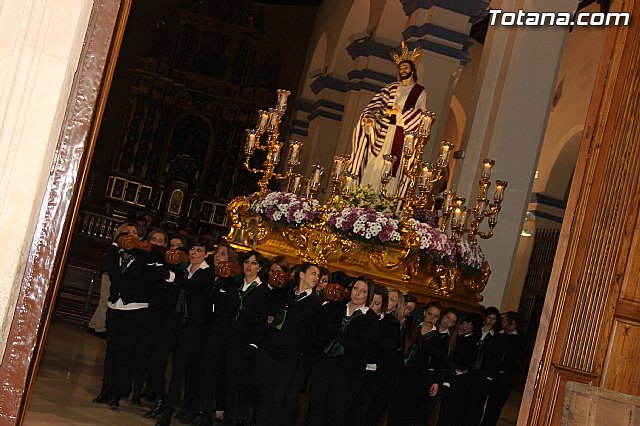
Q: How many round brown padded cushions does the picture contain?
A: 5